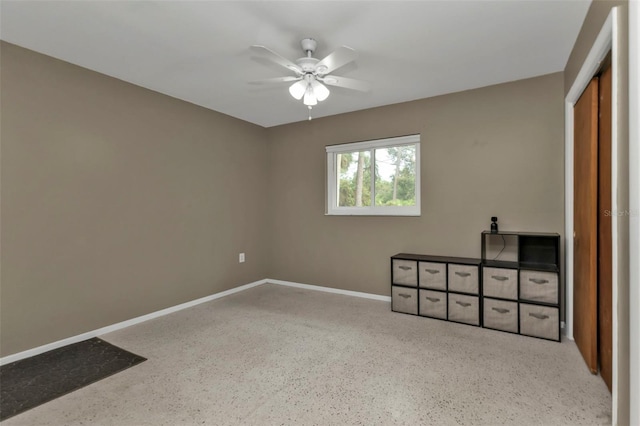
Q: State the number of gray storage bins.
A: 10